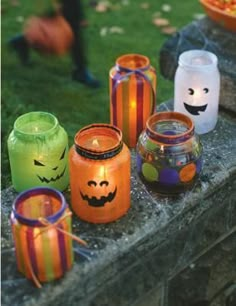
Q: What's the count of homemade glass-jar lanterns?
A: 6